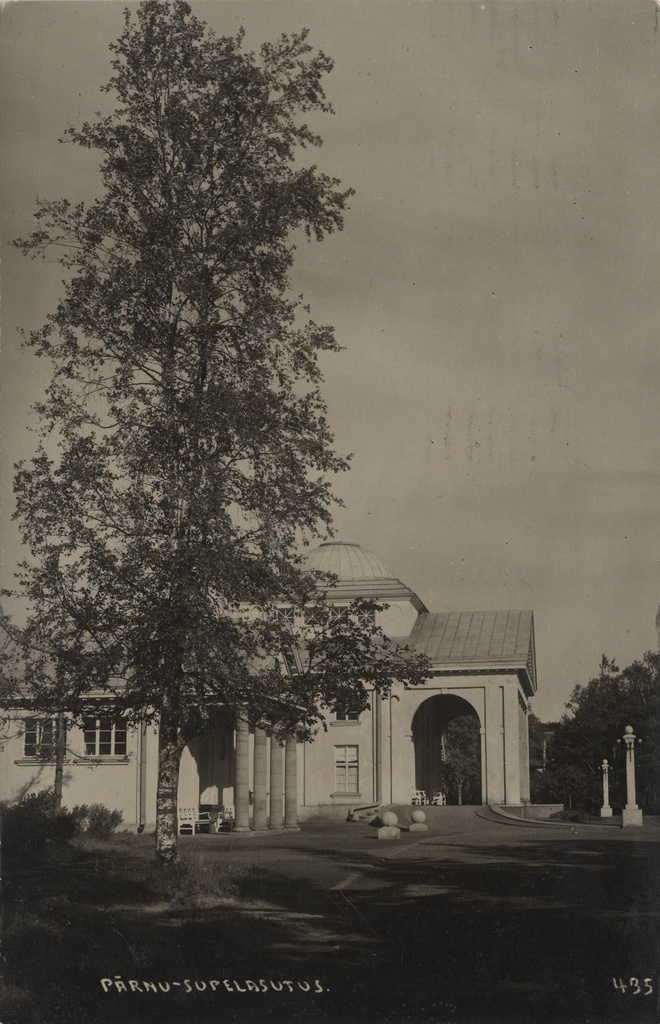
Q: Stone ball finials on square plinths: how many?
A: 2